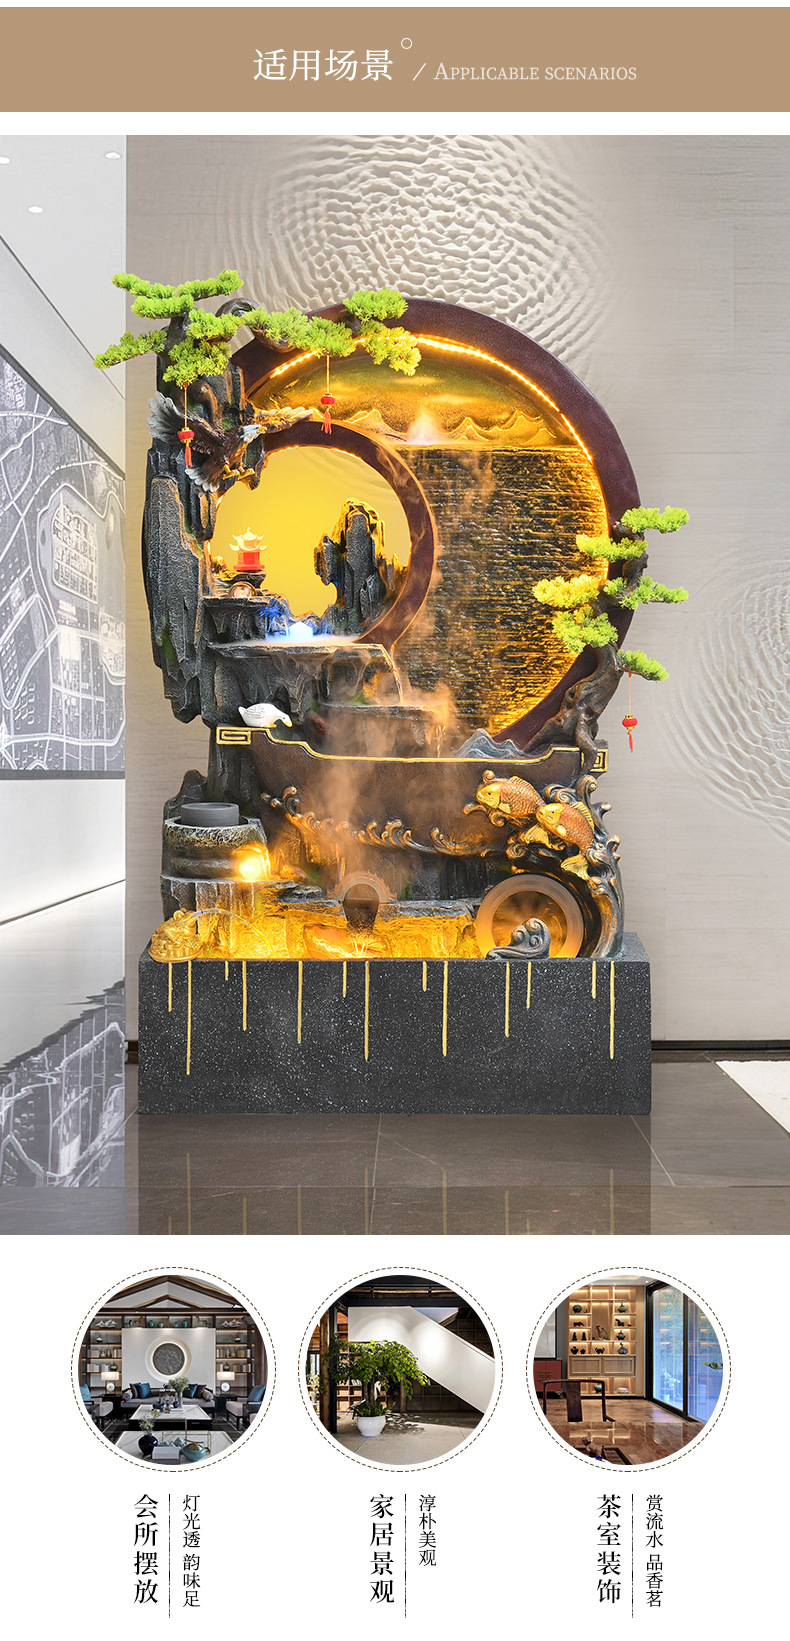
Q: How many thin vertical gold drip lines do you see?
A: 13